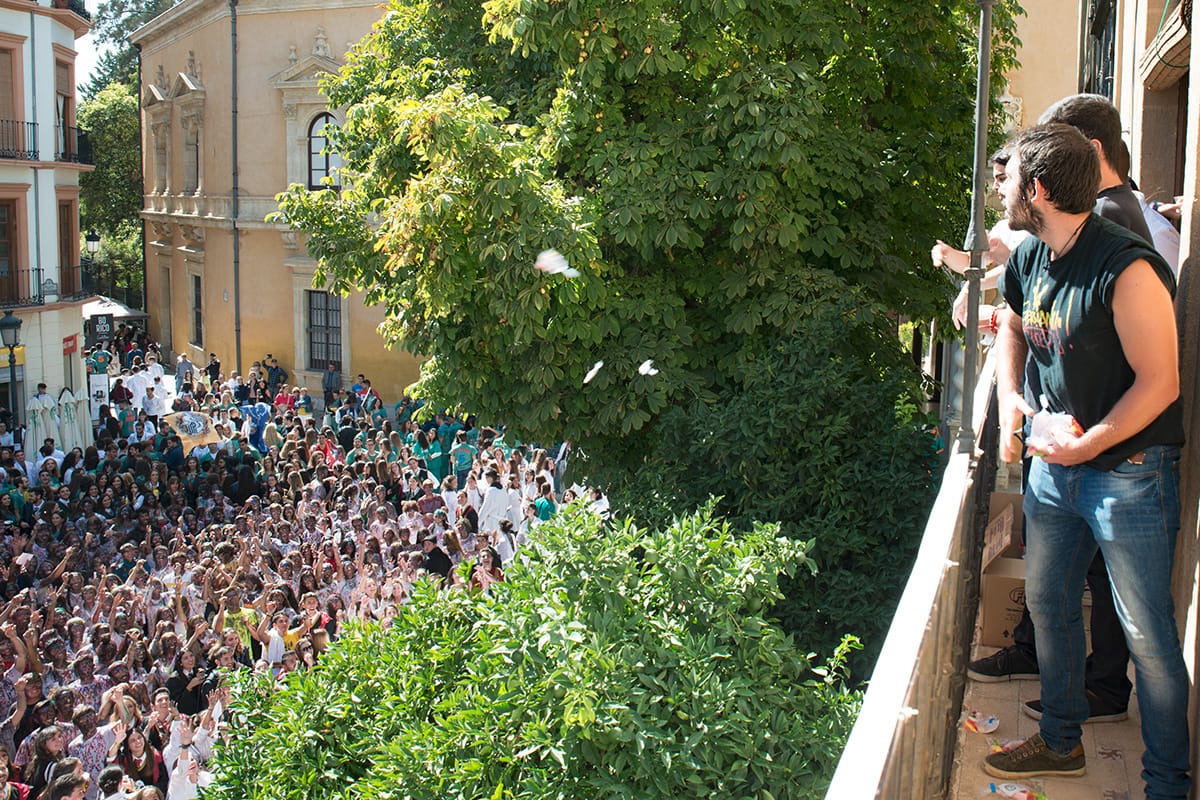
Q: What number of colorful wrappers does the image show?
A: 3